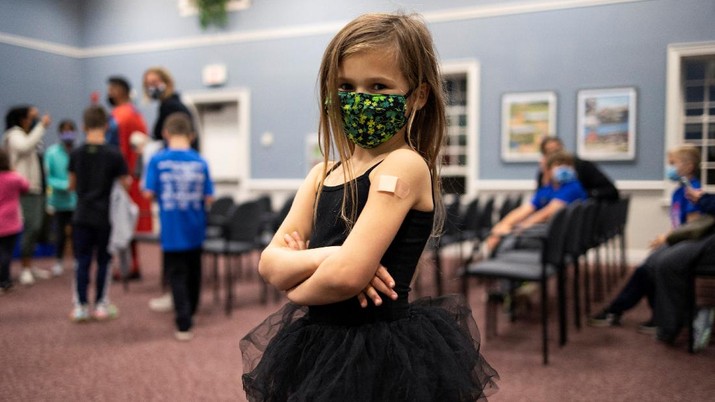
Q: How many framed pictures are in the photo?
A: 2